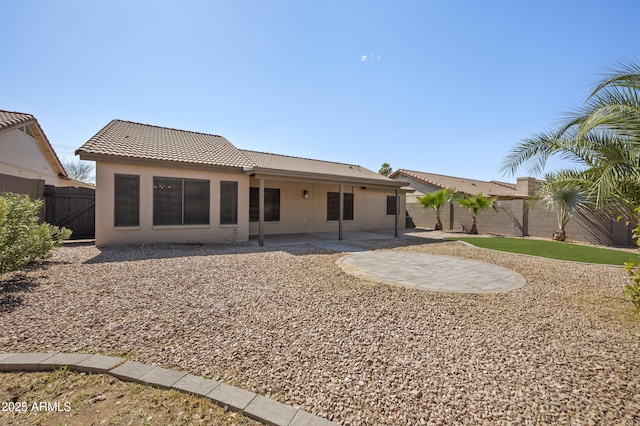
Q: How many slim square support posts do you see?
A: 3